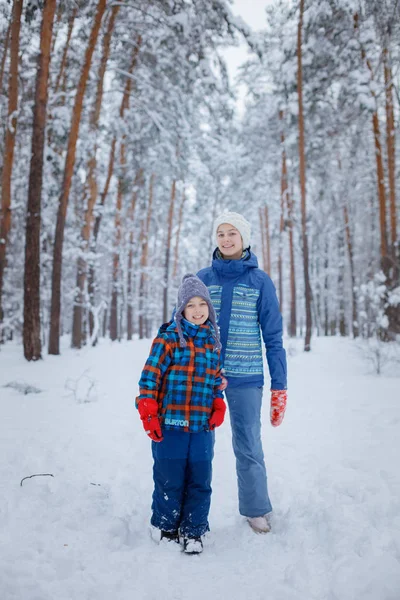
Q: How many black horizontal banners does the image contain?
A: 0